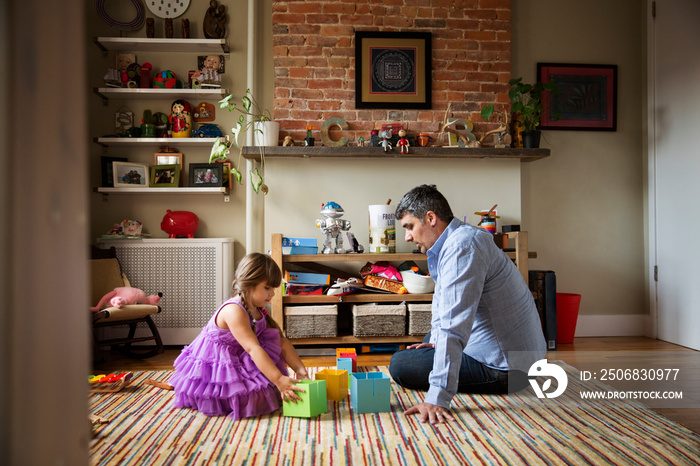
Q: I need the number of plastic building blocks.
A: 7